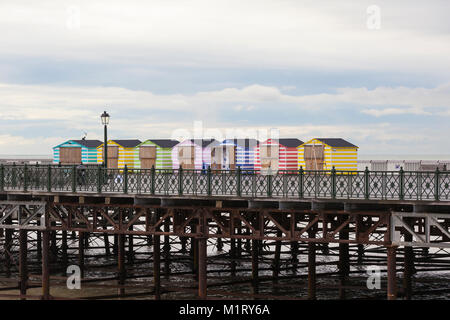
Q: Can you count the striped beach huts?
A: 7